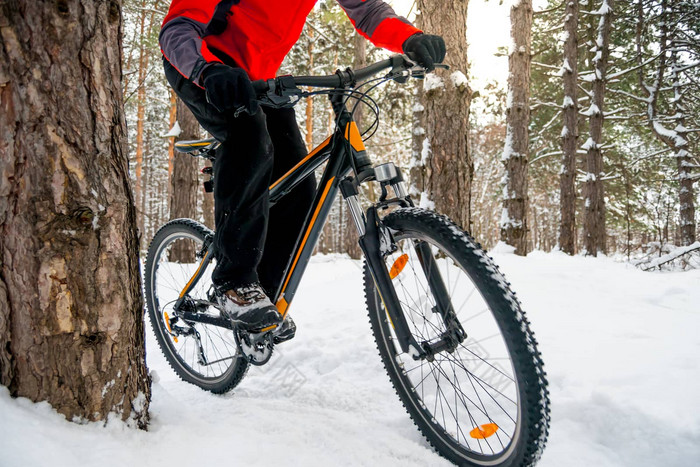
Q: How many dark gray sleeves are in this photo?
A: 2